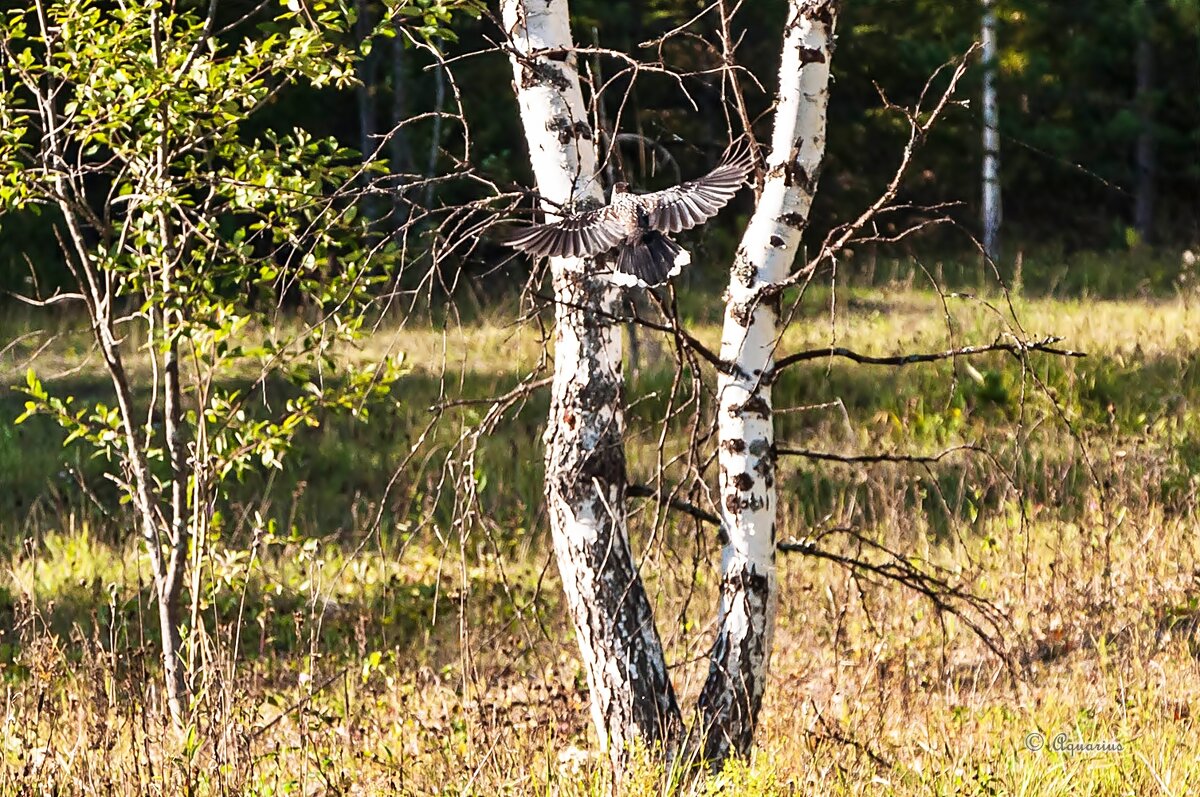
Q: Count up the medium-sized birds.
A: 1